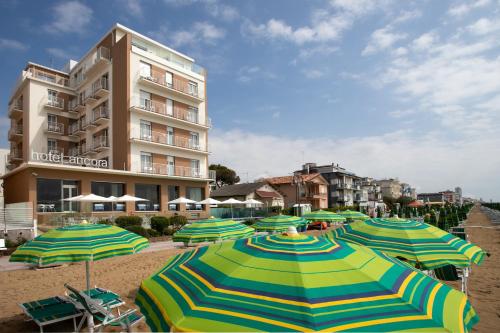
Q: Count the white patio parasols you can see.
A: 8